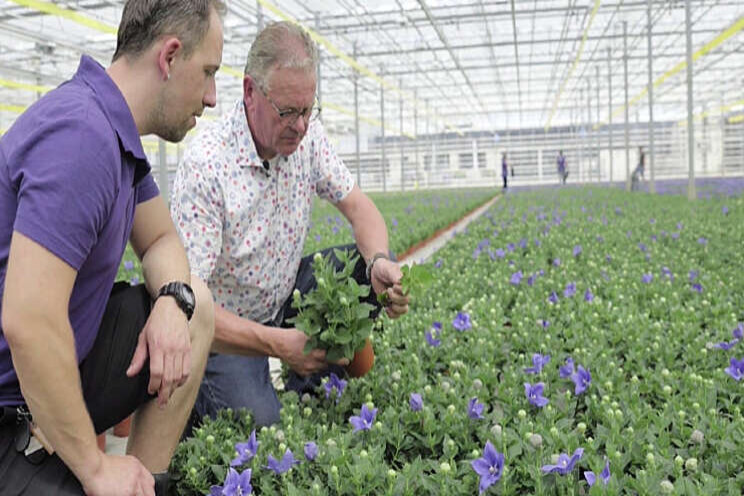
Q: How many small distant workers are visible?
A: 3